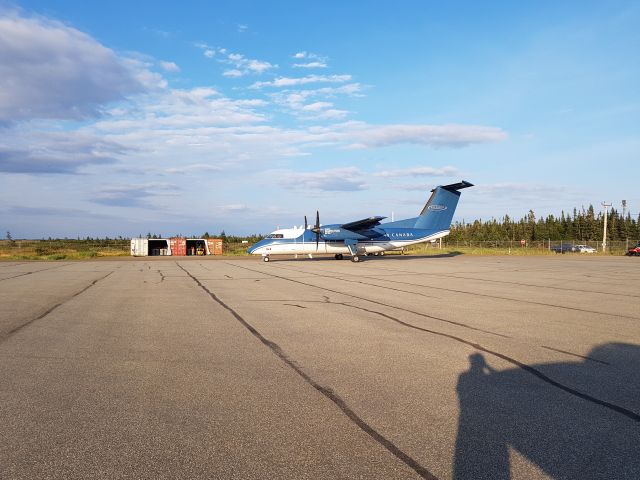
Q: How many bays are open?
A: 2